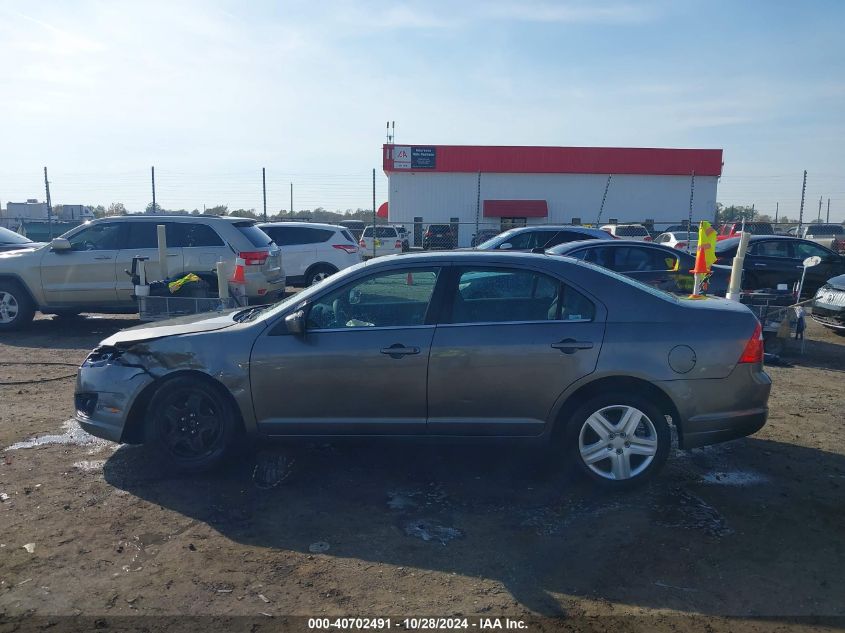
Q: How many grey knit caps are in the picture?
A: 0